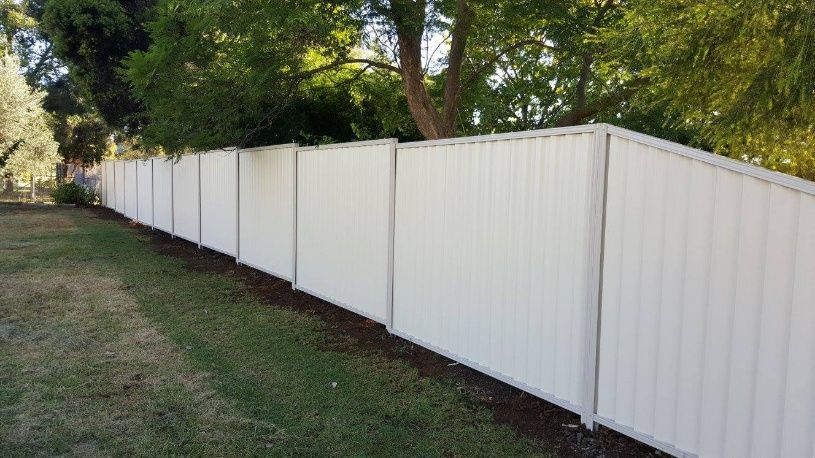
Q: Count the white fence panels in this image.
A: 12